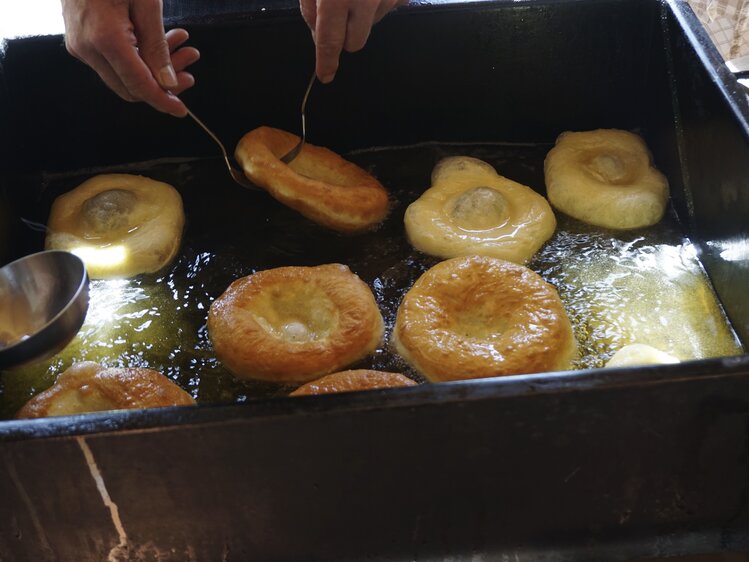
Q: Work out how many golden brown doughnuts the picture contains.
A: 5